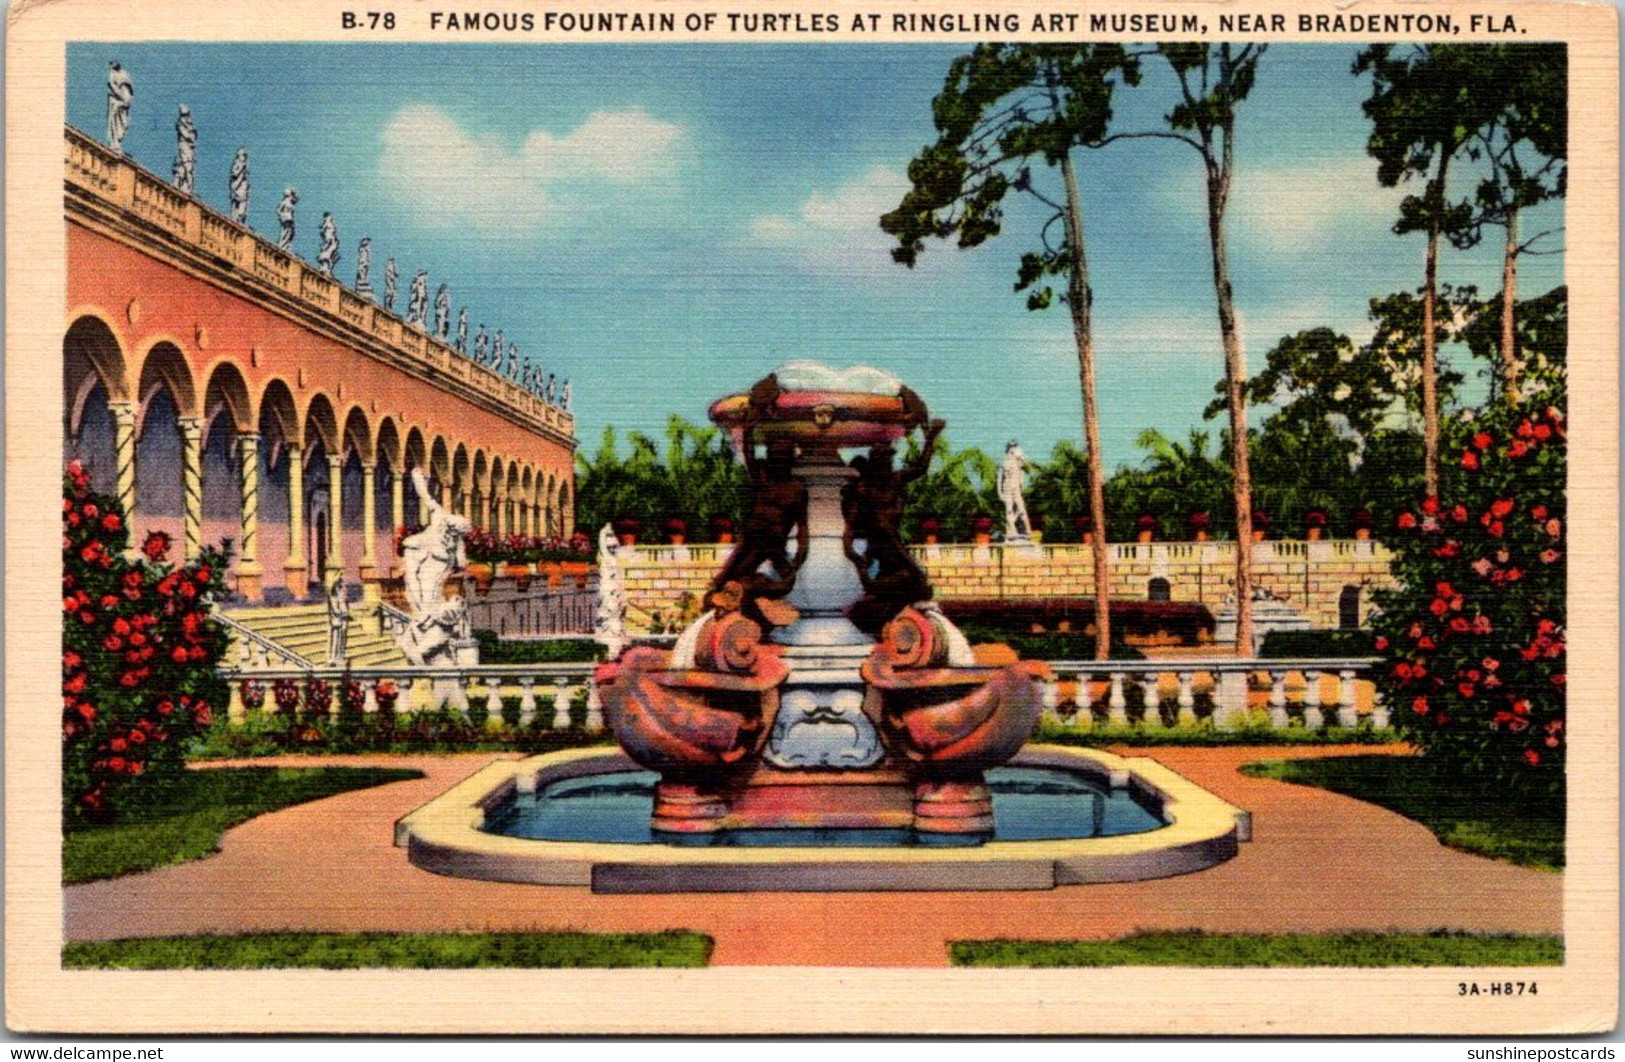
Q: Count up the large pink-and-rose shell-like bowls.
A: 2